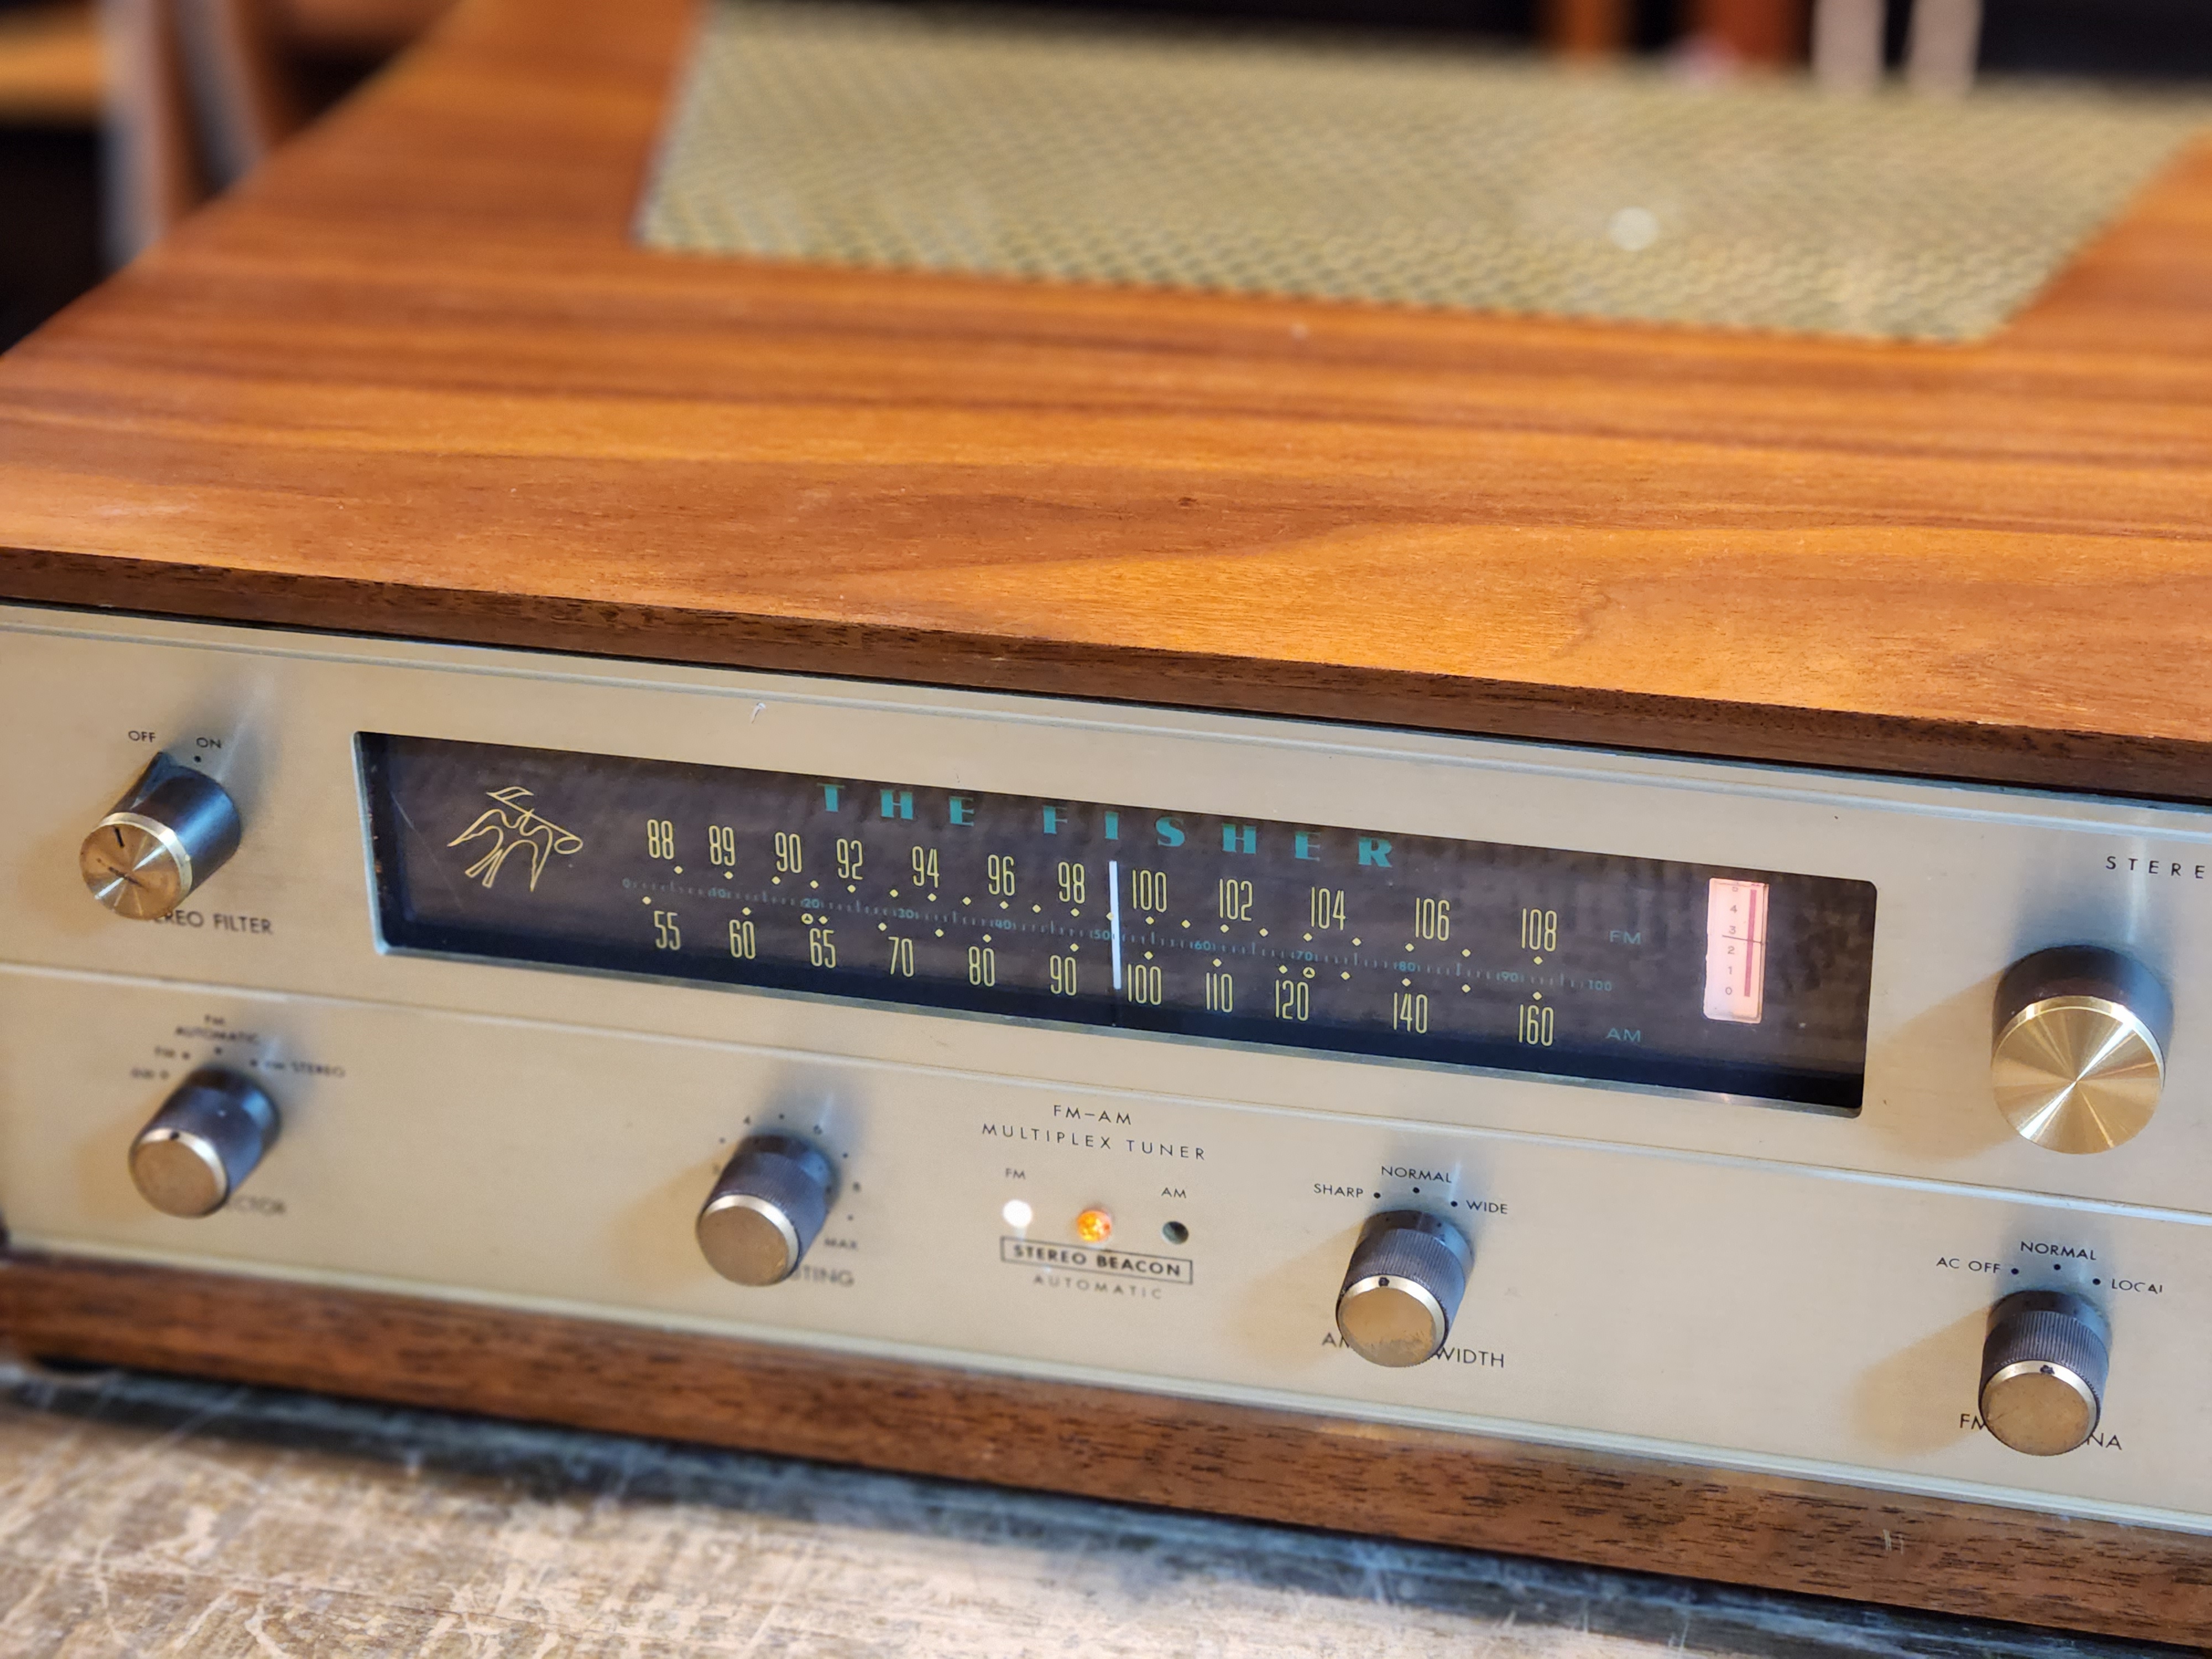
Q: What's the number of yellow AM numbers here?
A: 11